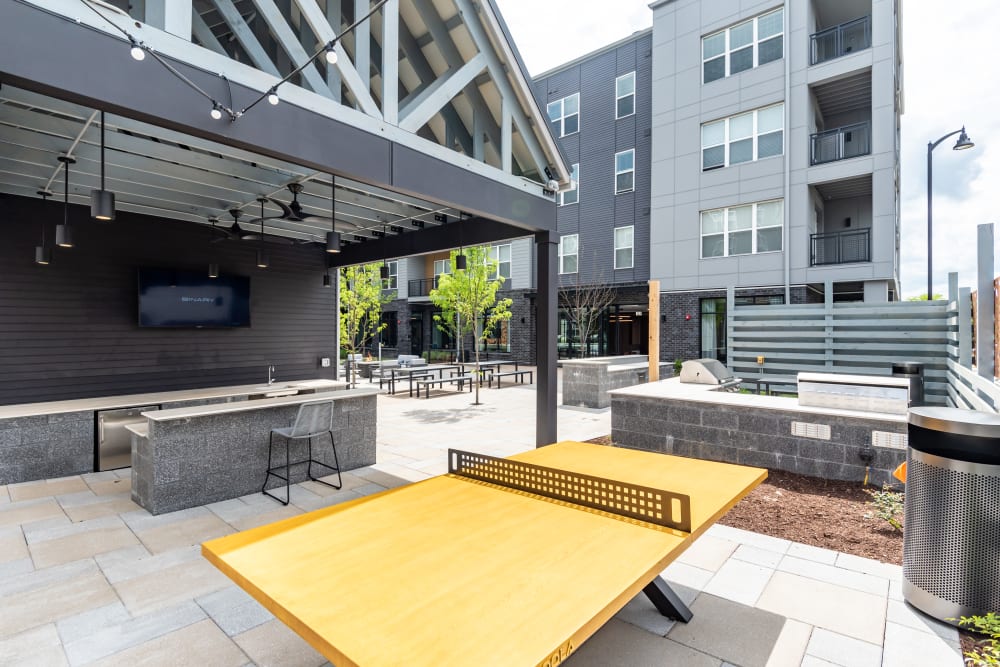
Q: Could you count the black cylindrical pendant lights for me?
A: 9